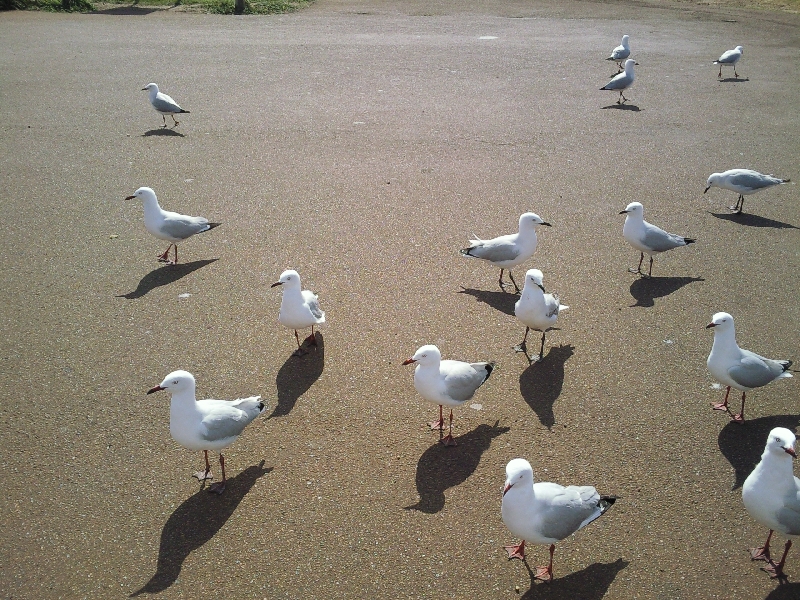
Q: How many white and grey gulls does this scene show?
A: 15